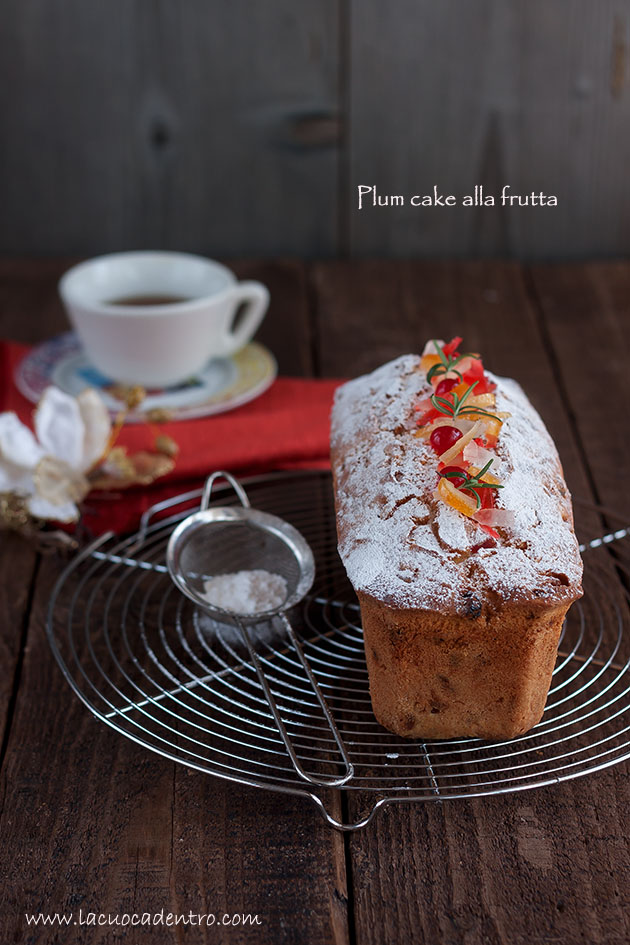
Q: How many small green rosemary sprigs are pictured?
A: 3